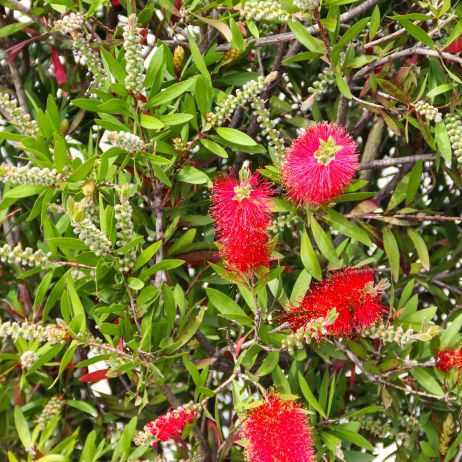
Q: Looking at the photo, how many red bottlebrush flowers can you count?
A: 6